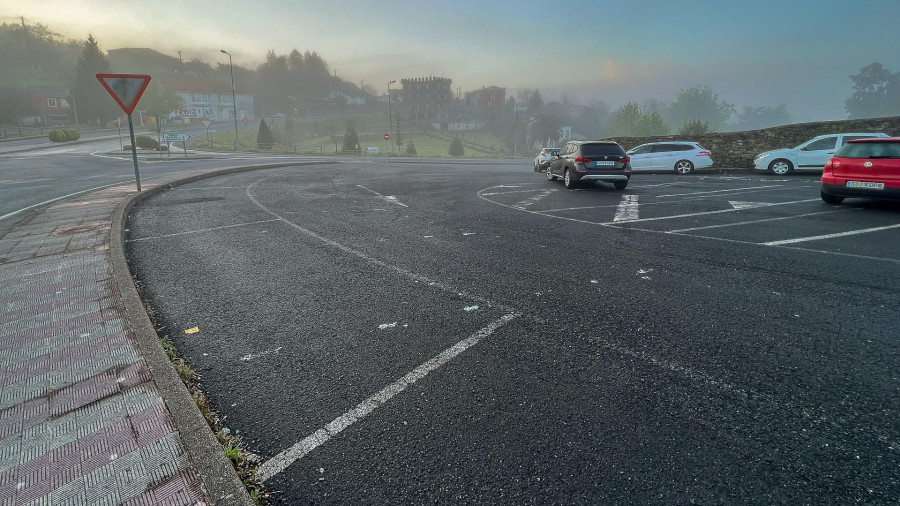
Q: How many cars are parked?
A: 5